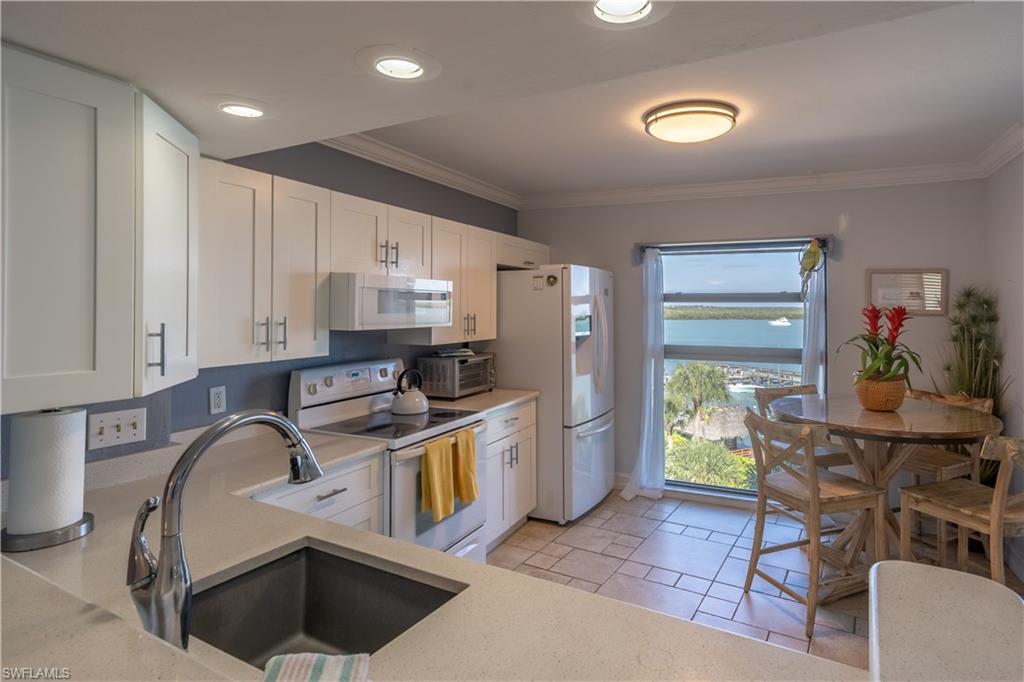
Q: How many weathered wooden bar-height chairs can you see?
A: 4